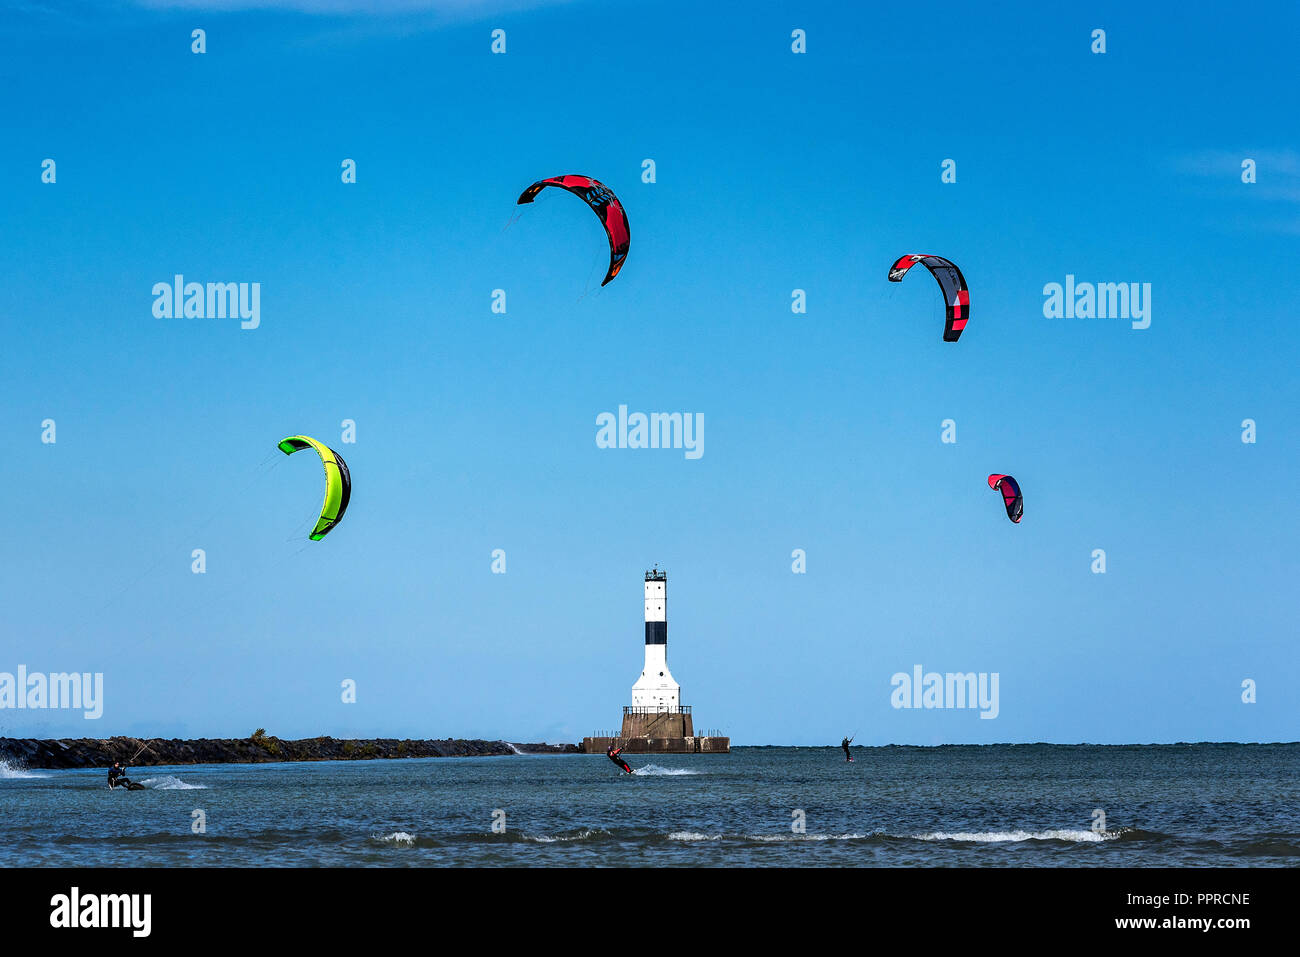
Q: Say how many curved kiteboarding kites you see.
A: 4